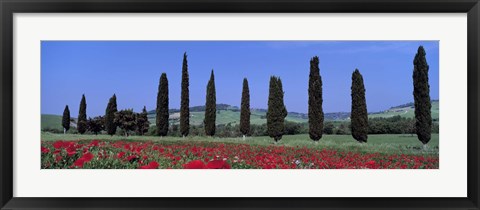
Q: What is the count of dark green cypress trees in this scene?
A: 11